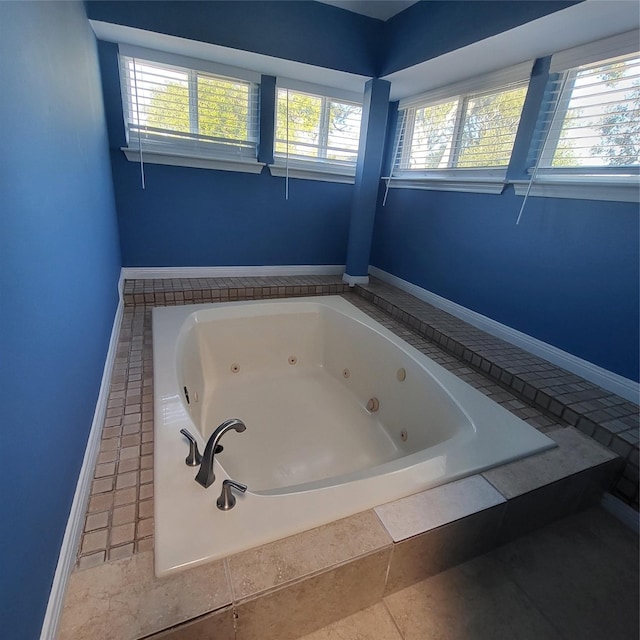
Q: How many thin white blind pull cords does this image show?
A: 4